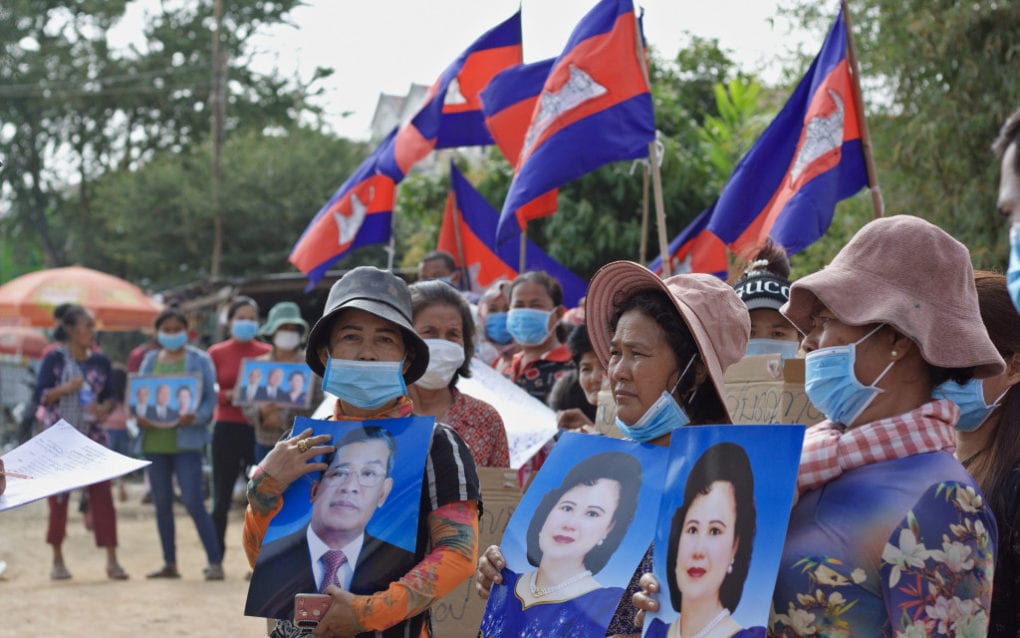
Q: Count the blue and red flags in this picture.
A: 7